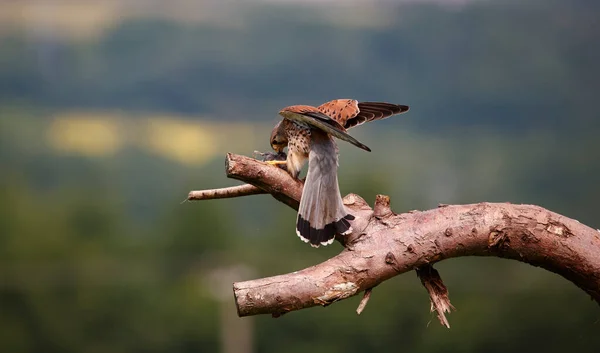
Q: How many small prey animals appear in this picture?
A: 1